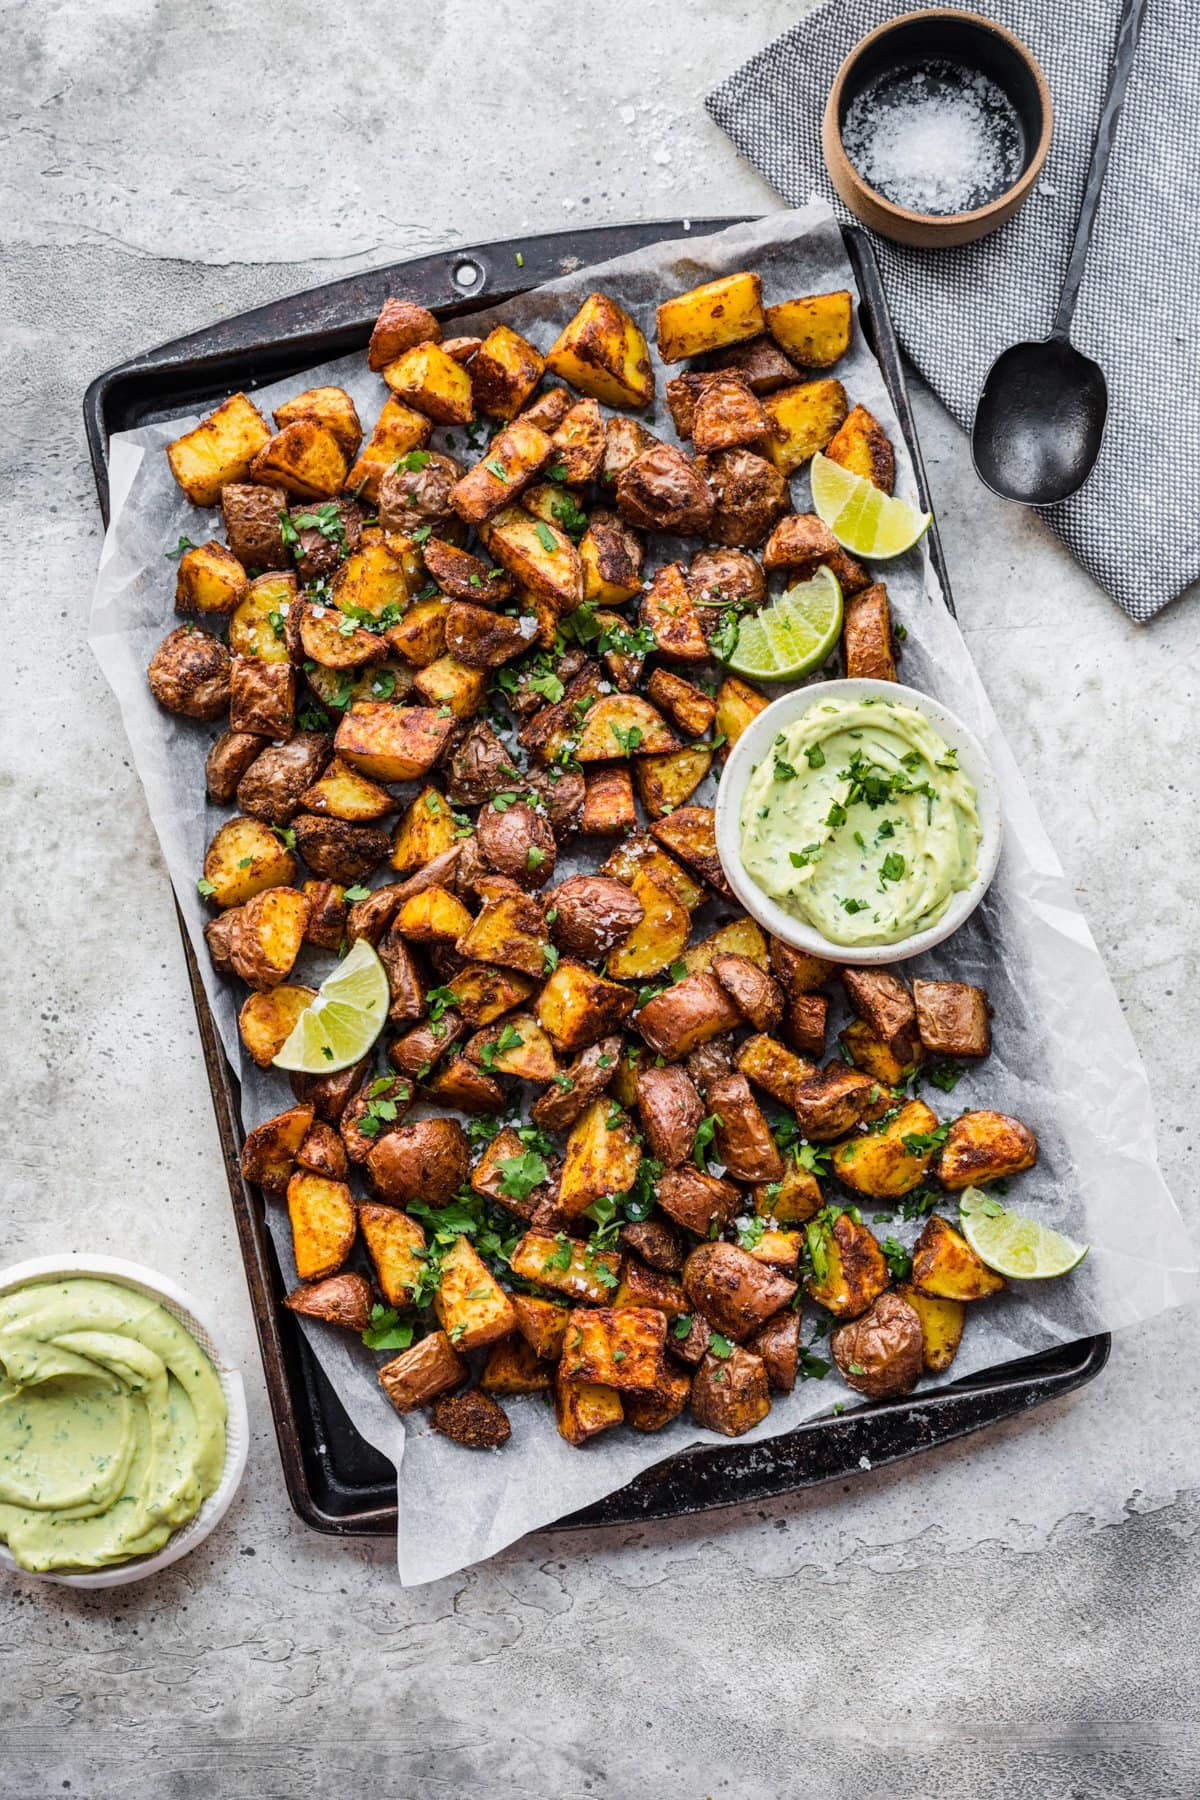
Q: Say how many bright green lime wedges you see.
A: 4